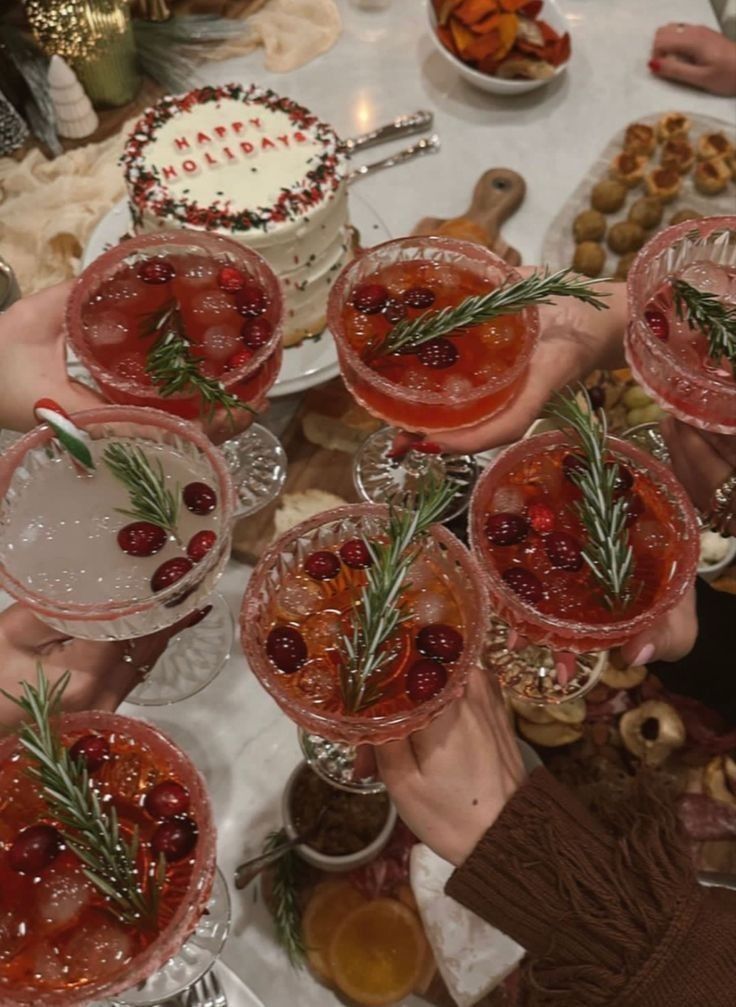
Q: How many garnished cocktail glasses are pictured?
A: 7